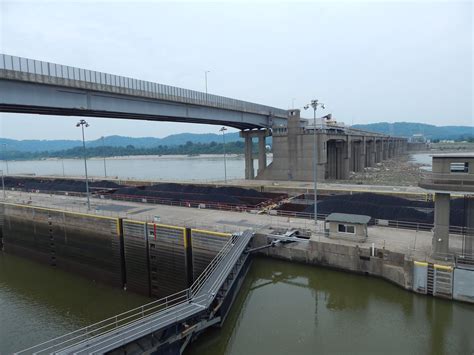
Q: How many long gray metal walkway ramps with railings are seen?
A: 1